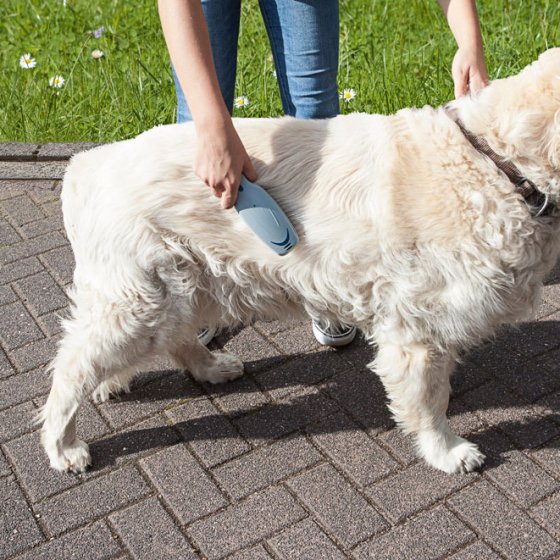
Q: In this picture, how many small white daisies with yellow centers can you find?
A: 4